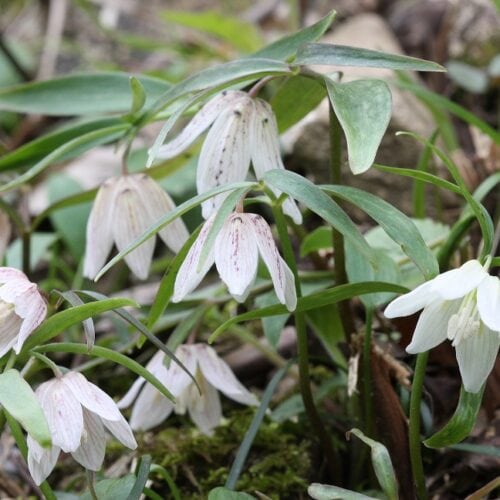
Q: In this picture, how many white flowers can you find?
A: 7